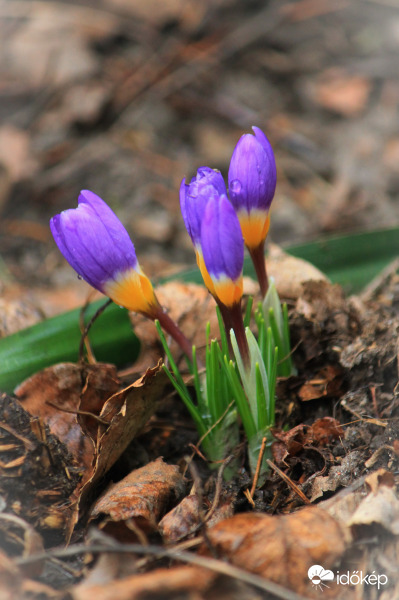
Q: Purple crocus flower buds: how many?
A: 4